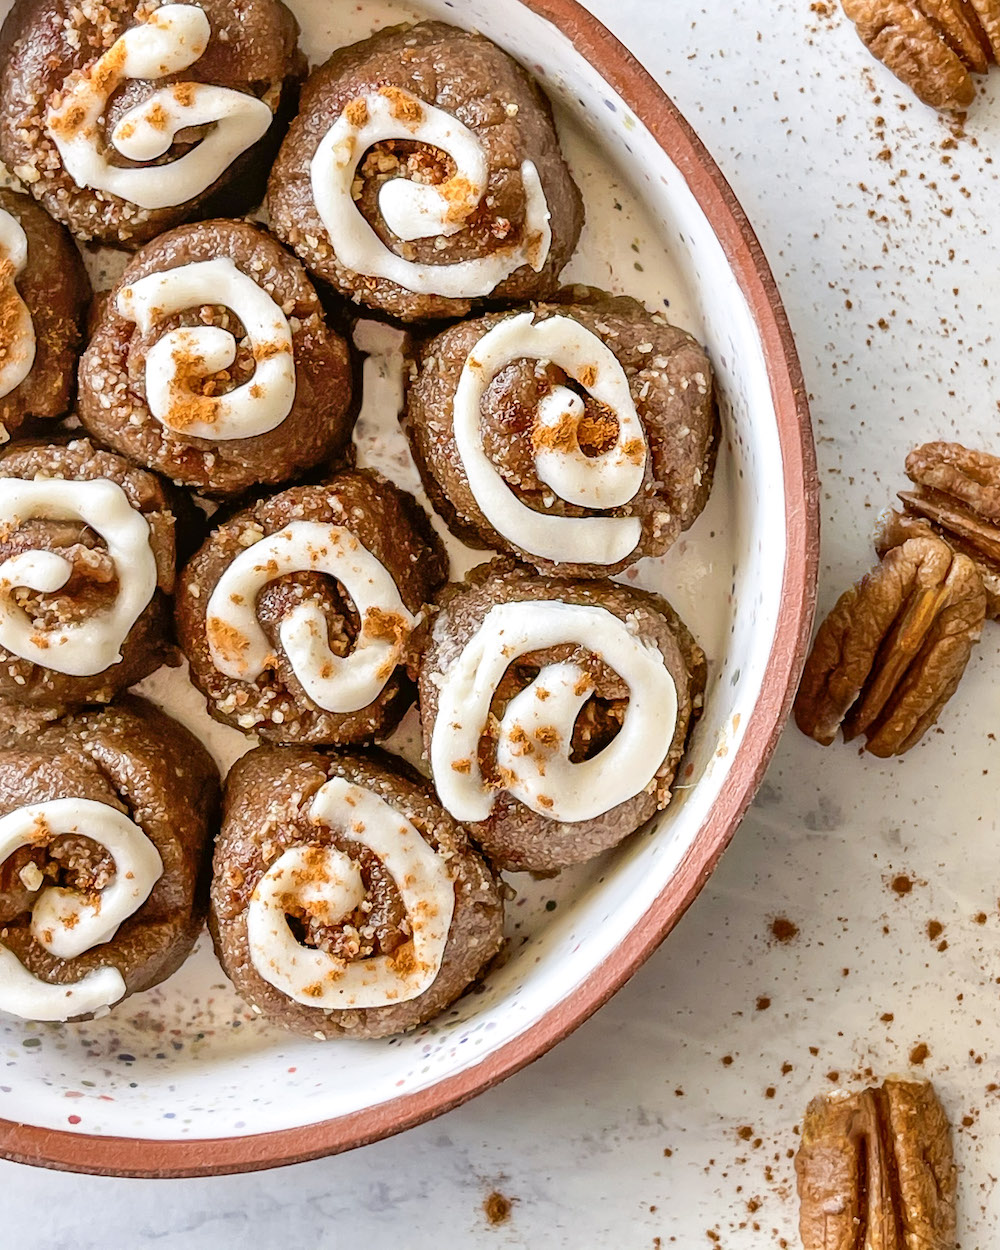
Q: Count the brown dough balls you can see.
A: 10